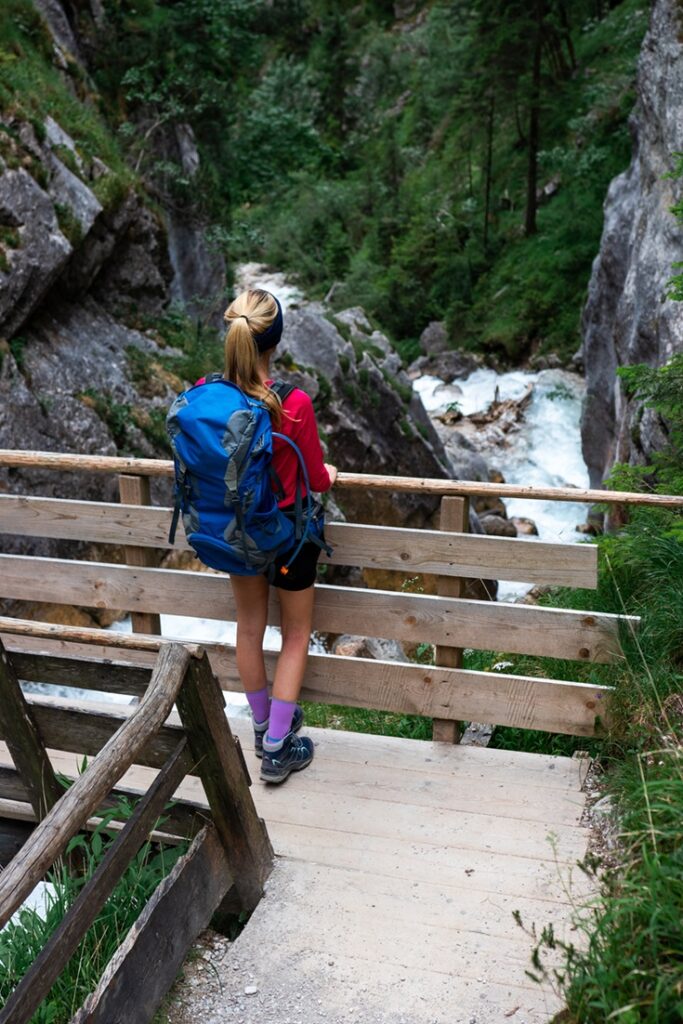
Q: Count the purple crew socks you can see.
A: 2